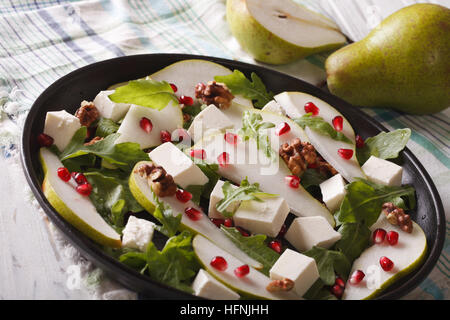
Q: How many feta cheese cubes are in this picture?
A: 12